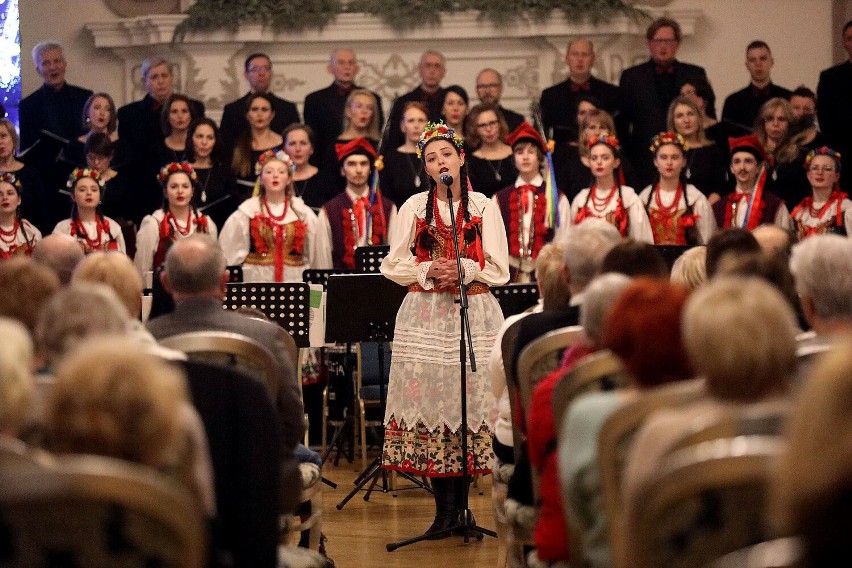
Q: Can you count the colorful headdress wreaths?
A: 8